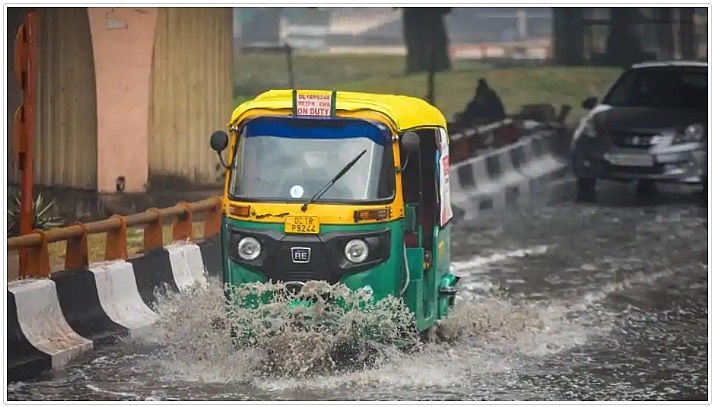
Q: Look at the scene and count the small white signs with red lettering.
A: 1